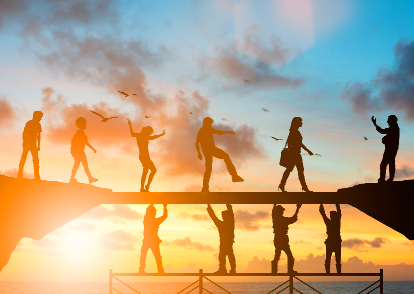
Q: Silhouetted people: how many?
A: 10